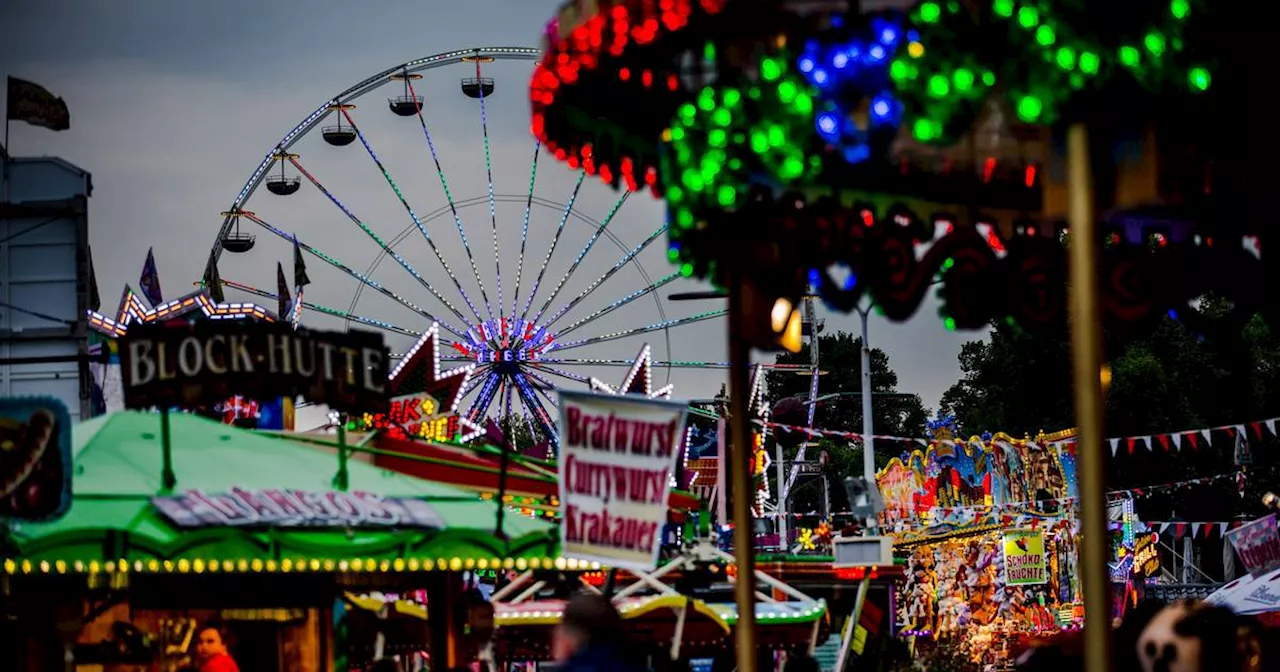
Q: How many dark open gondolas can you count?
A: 5